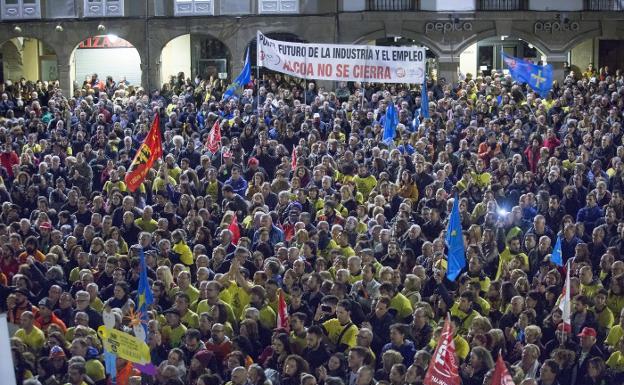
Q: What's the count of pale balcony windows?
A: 4